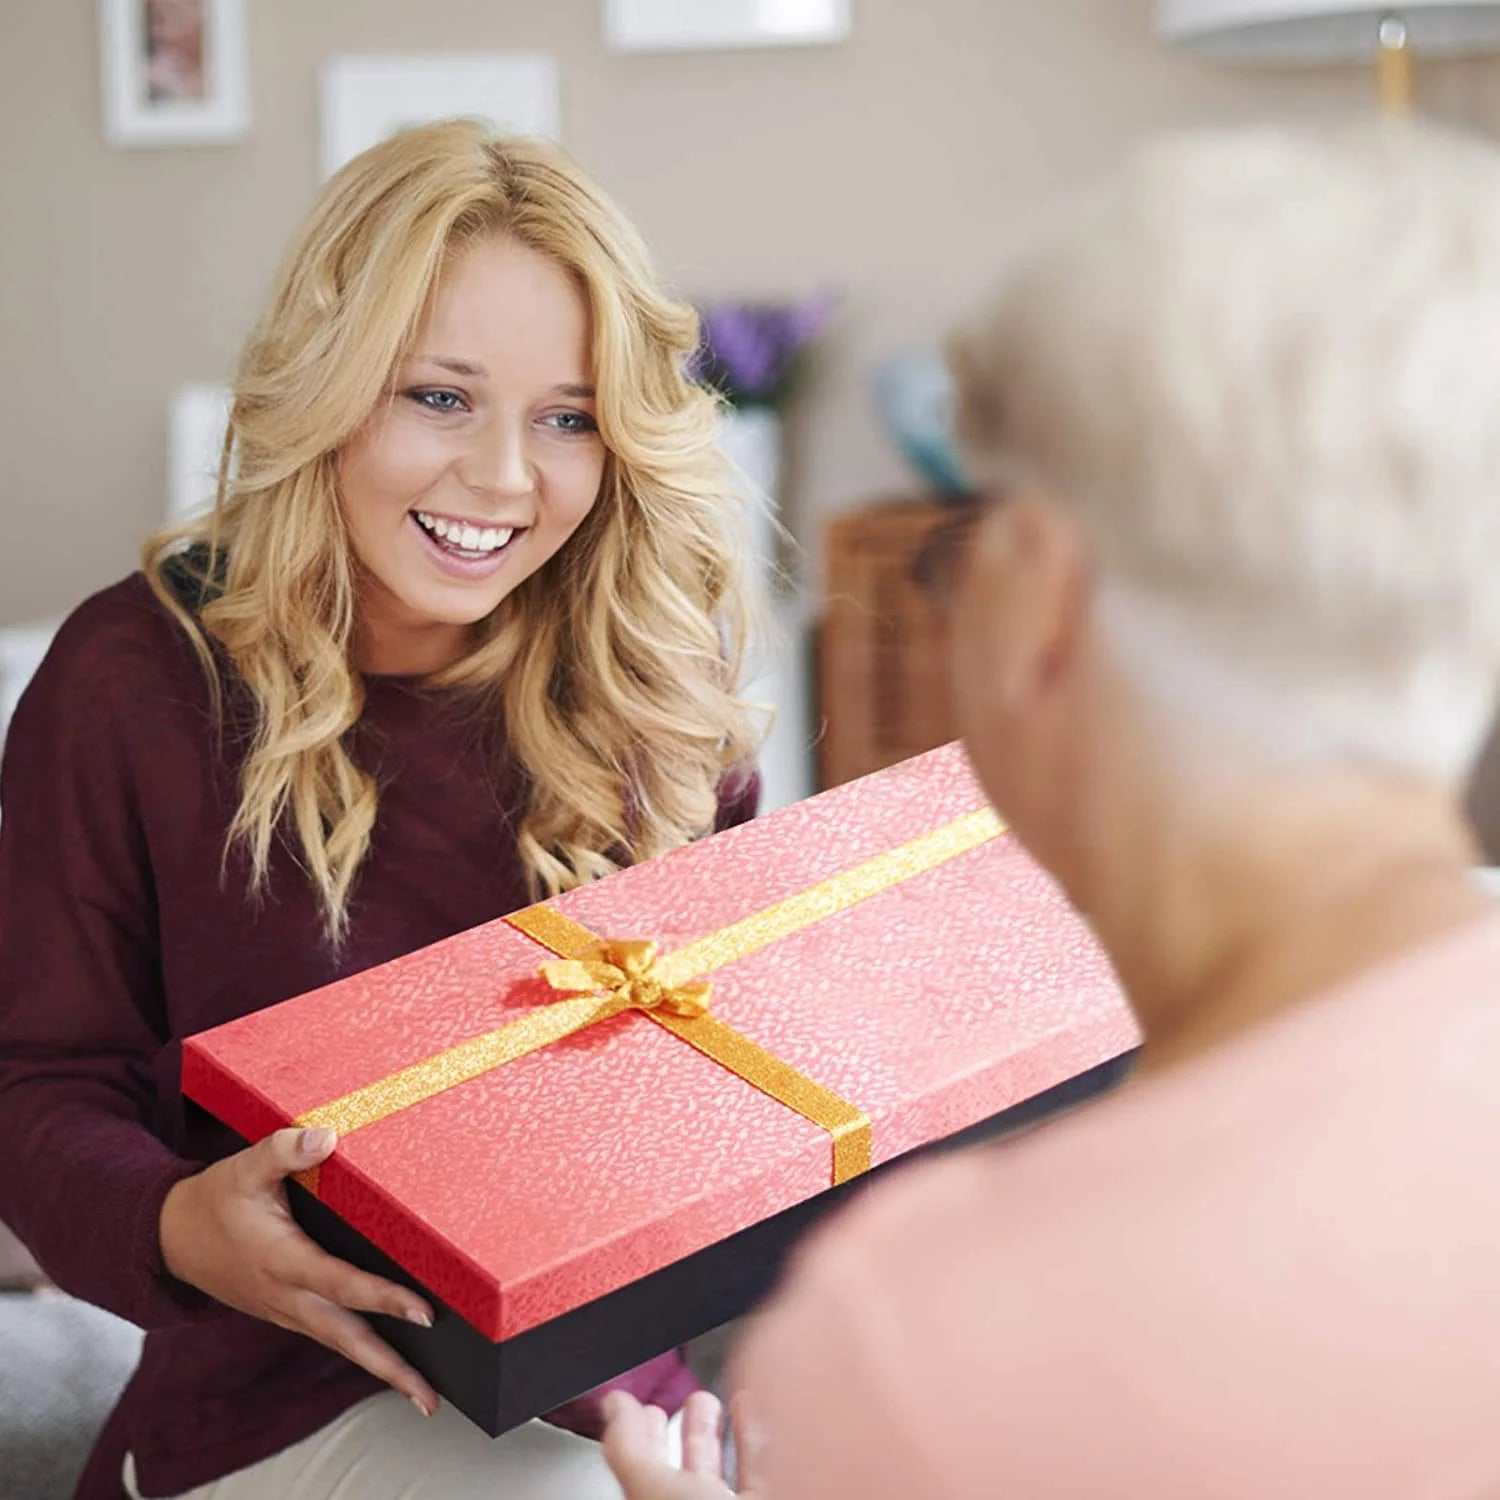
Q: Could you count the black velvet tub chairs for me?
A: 0